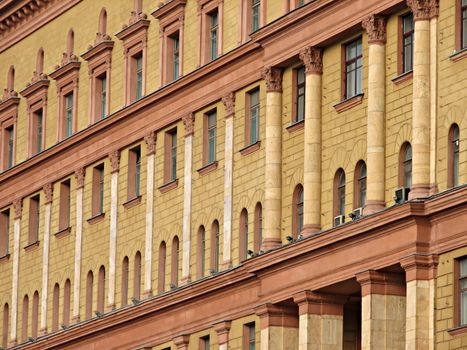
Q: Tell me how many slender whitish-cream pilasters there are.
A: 7